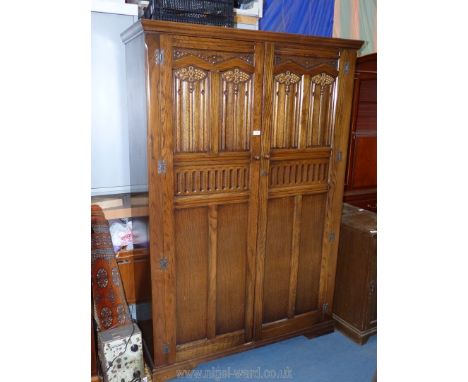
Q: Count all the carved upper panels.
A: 4